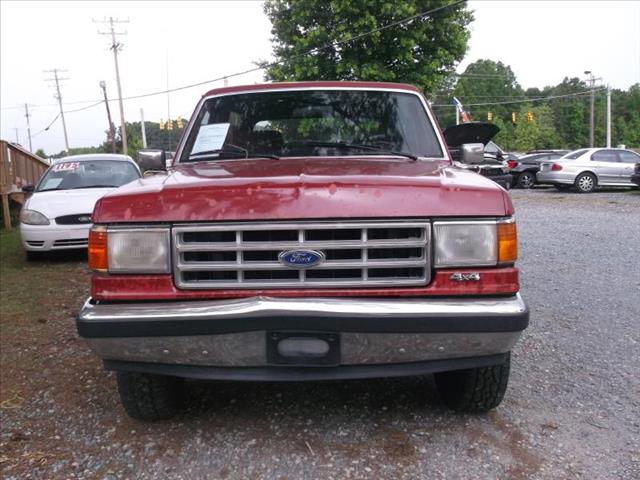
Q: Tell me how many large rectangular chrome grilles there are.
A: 1